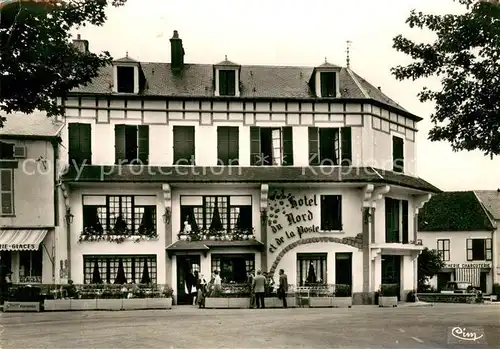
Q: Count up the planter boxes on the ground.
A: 13